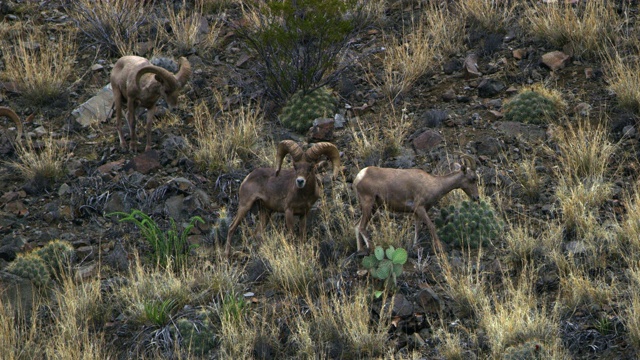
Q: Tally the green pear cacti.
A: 1